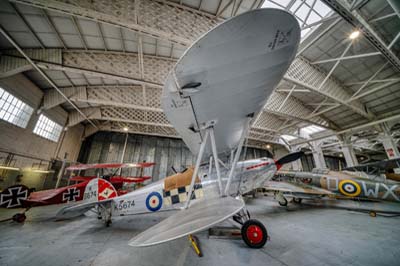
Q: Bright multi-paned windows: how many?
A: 2